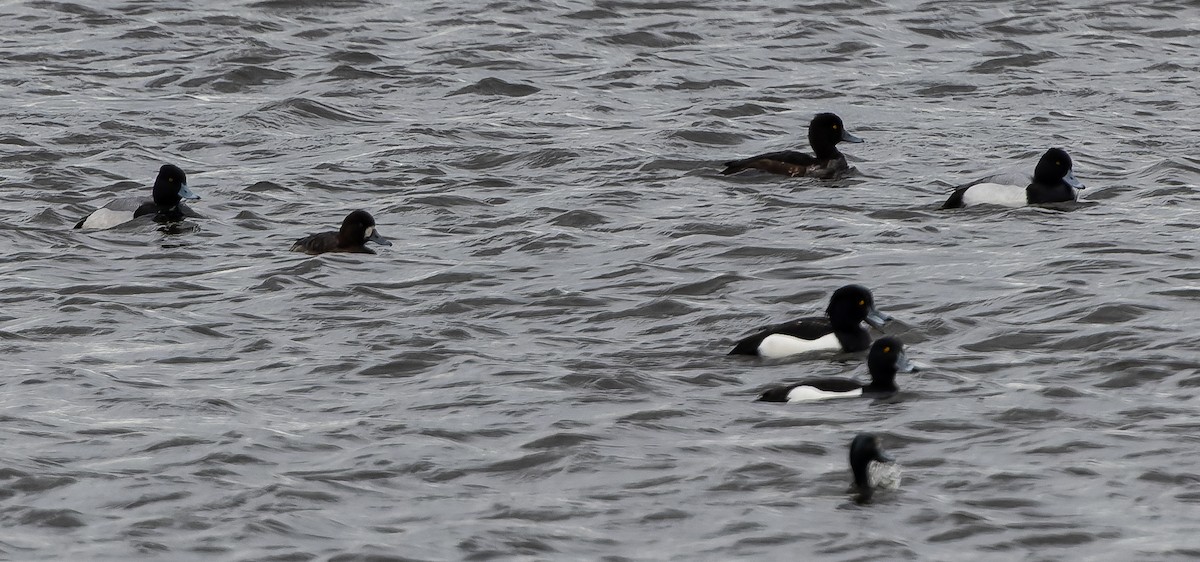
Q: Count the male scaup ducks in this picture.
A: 2